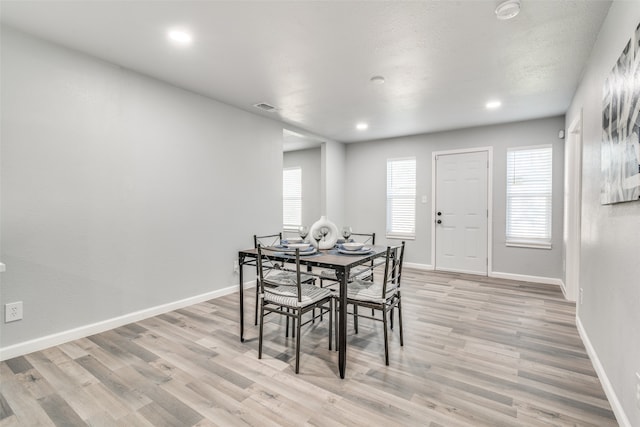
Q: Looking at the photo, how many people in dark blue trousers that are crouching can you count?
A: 0